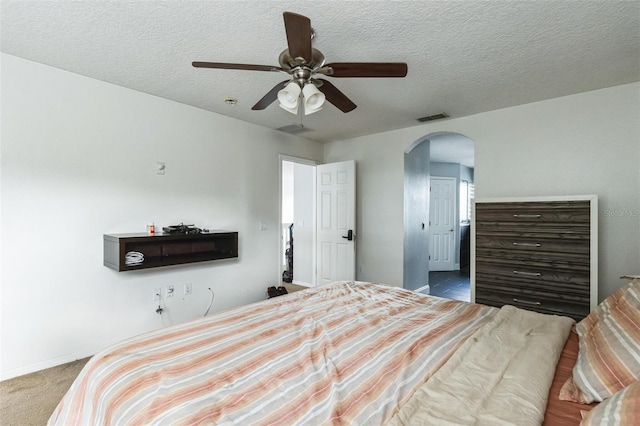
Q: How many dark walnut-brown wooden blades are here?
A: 5